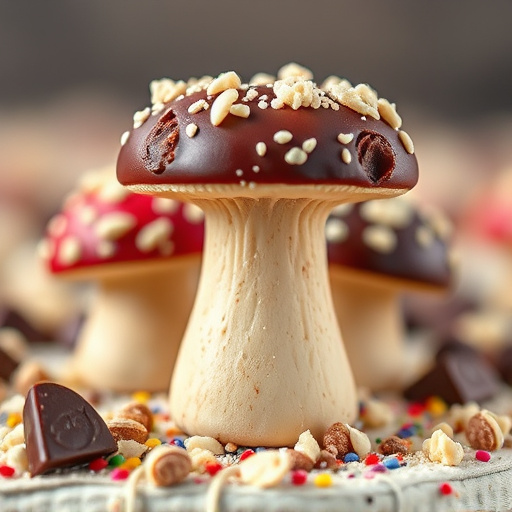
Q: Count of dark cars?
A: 0